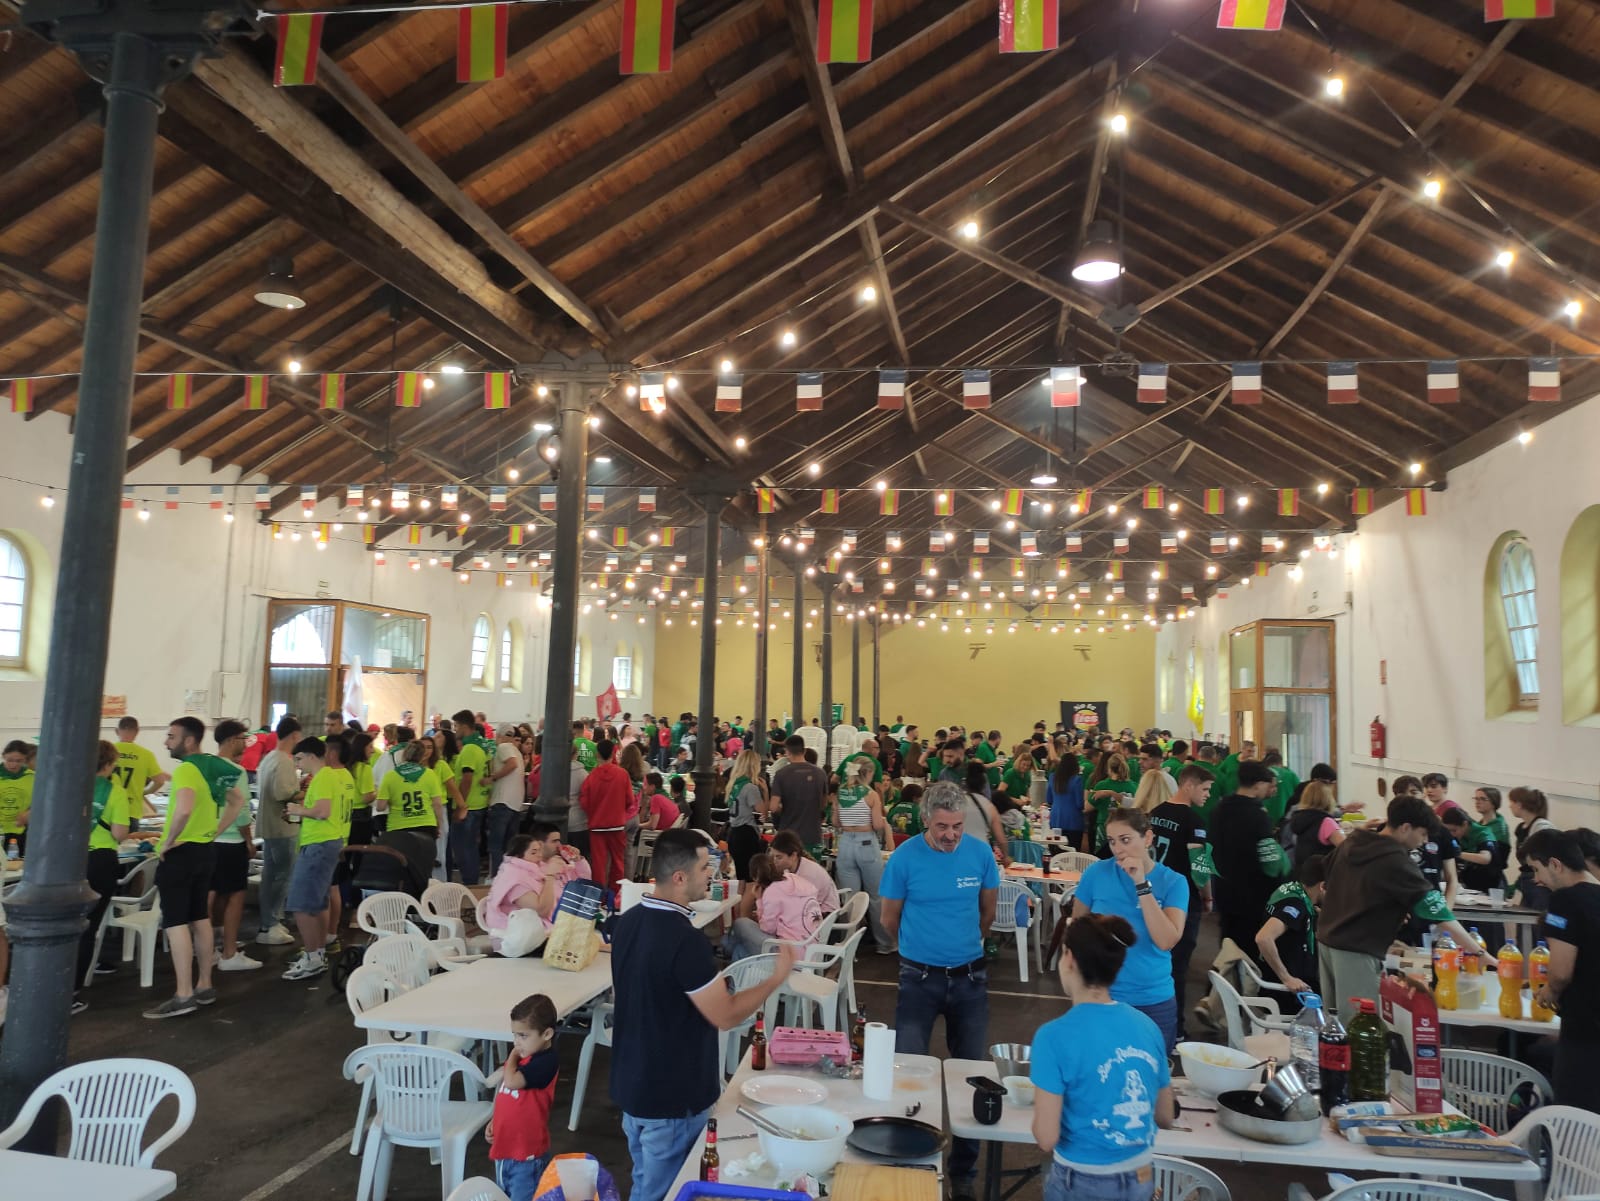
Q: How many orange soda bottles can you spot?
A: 4